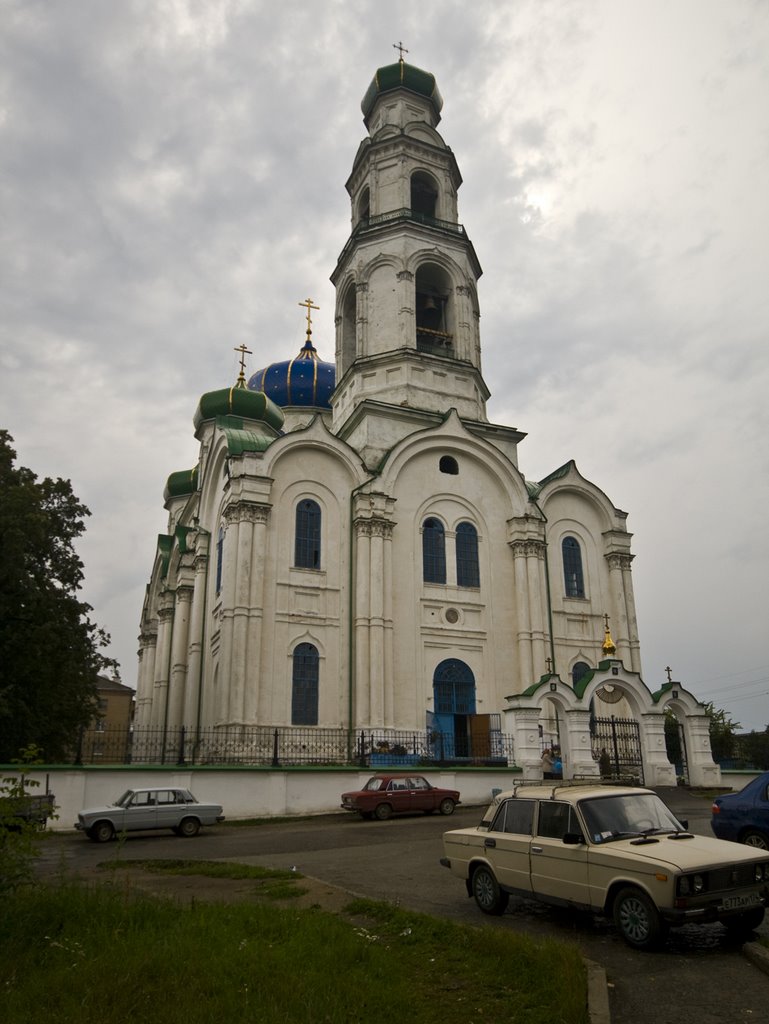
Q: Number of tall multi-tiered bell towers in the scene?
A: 1